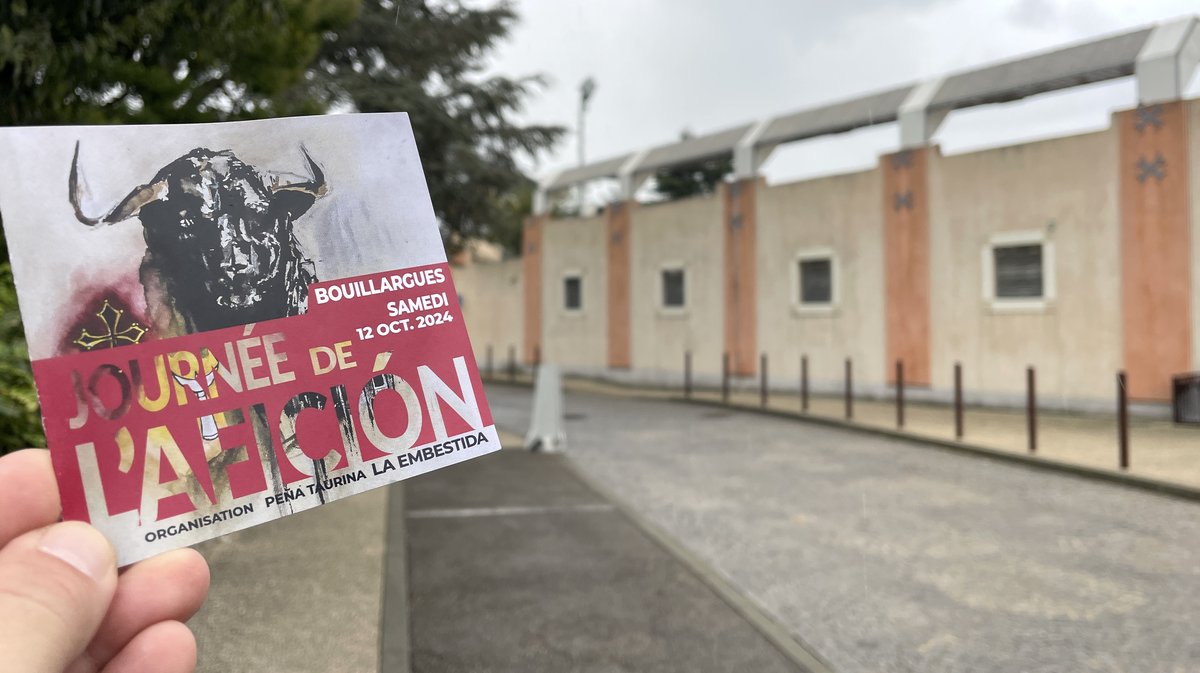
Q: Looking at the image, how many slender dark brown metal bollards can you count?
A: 12